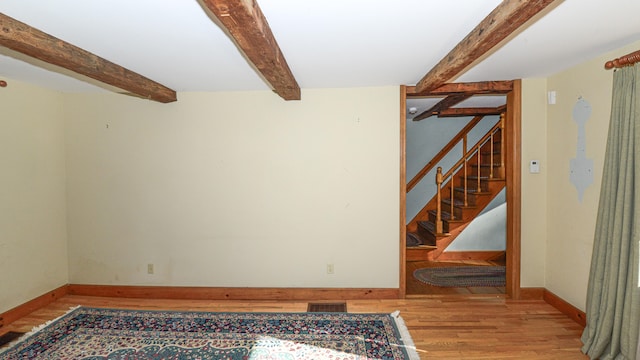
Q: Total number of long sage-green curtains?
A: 1